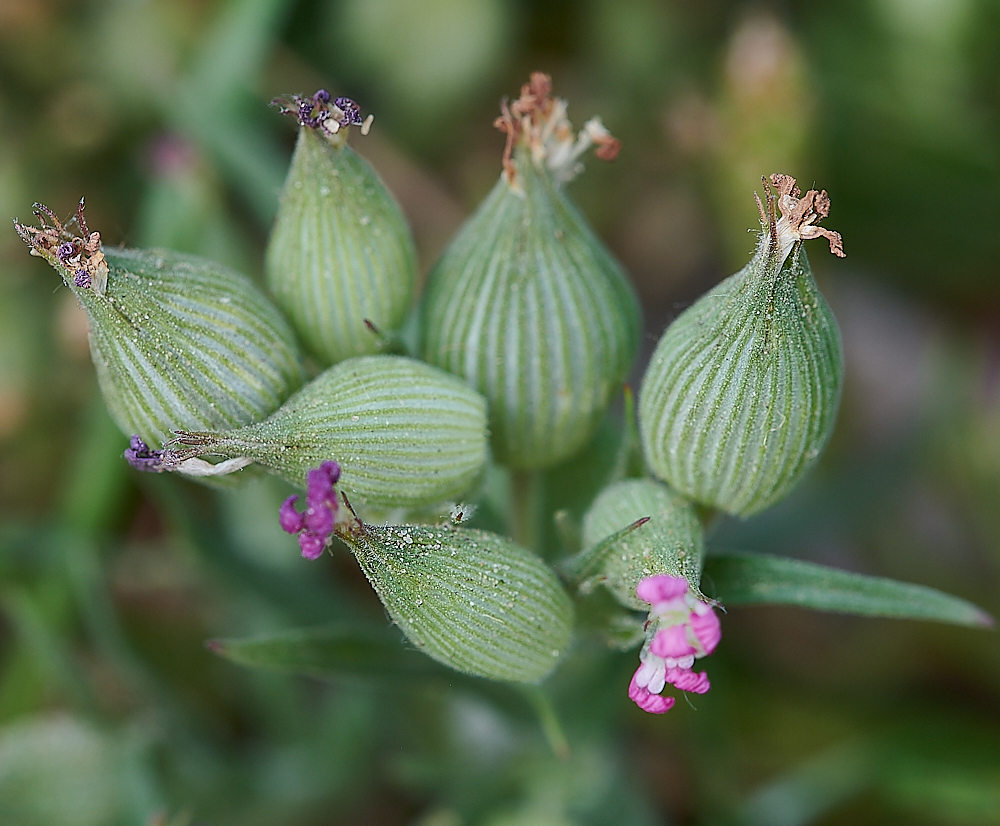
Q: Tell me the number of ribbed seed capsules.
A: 7